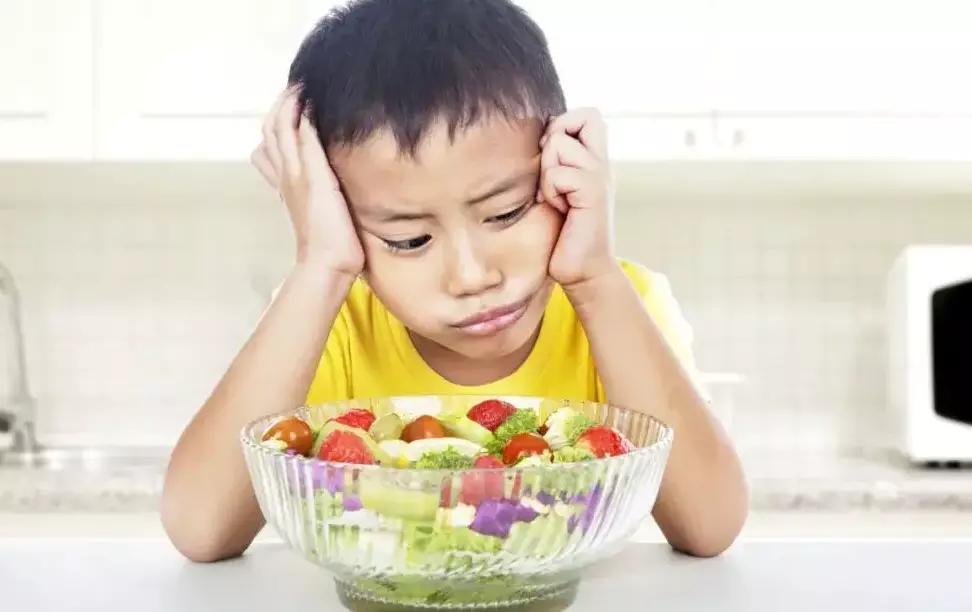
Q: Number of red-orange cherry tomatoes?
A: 3